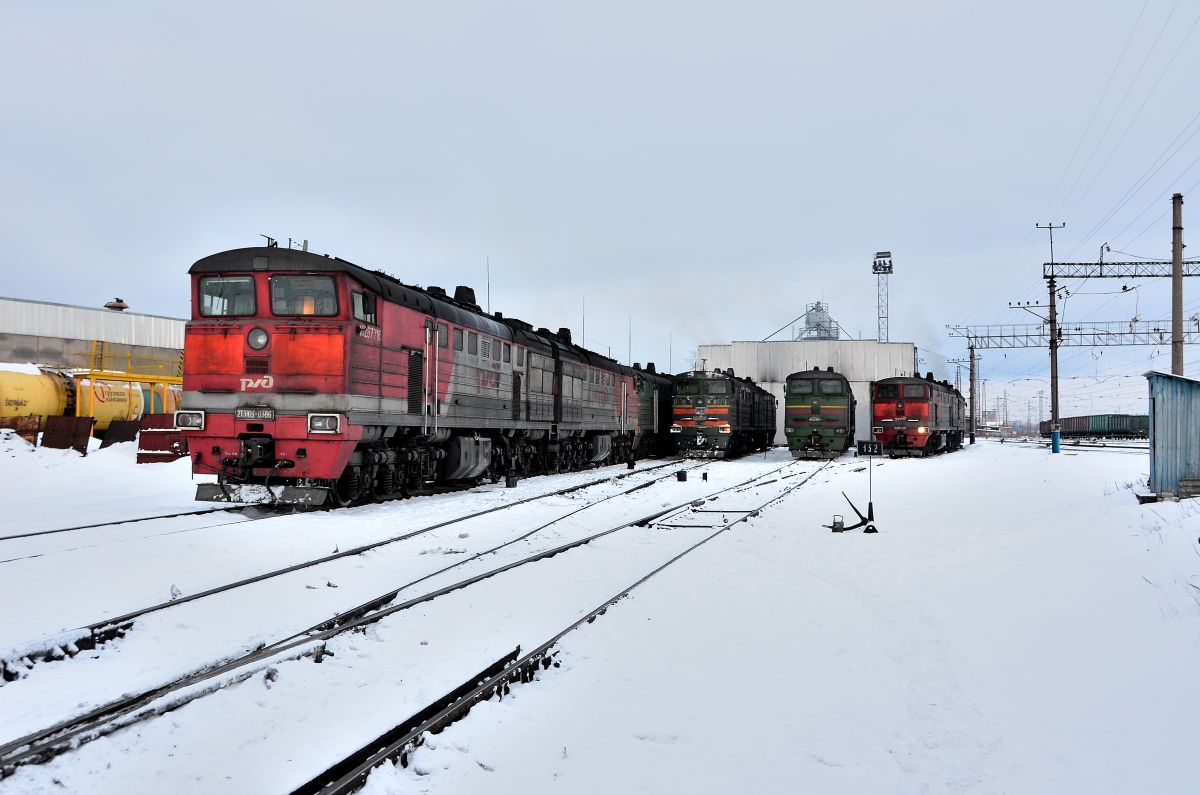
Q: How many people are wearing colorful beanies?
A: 0